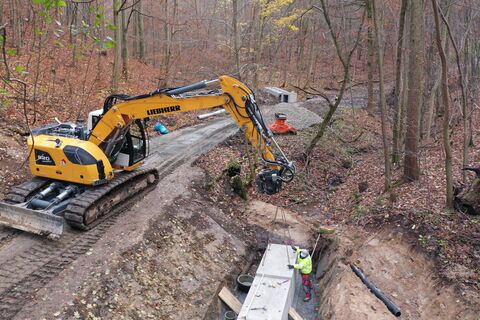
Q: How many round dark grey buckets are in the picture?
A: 2